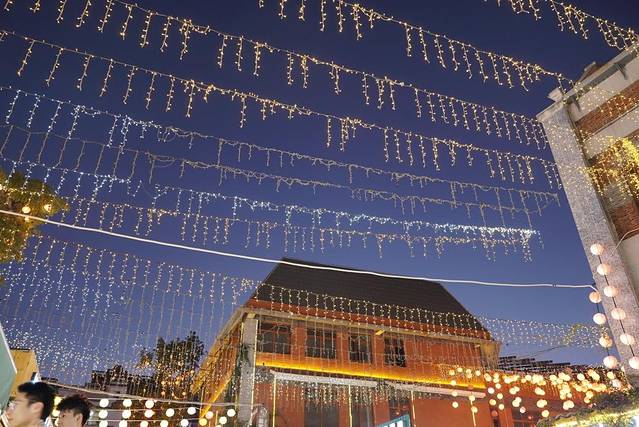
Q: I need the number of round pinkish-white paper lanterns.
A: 10